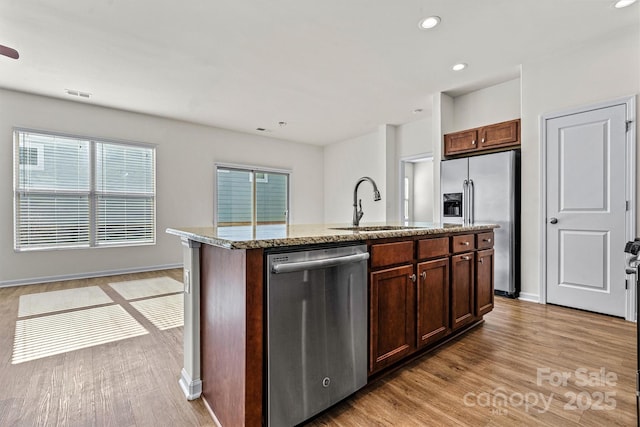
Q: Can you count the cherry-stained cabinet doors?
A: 6